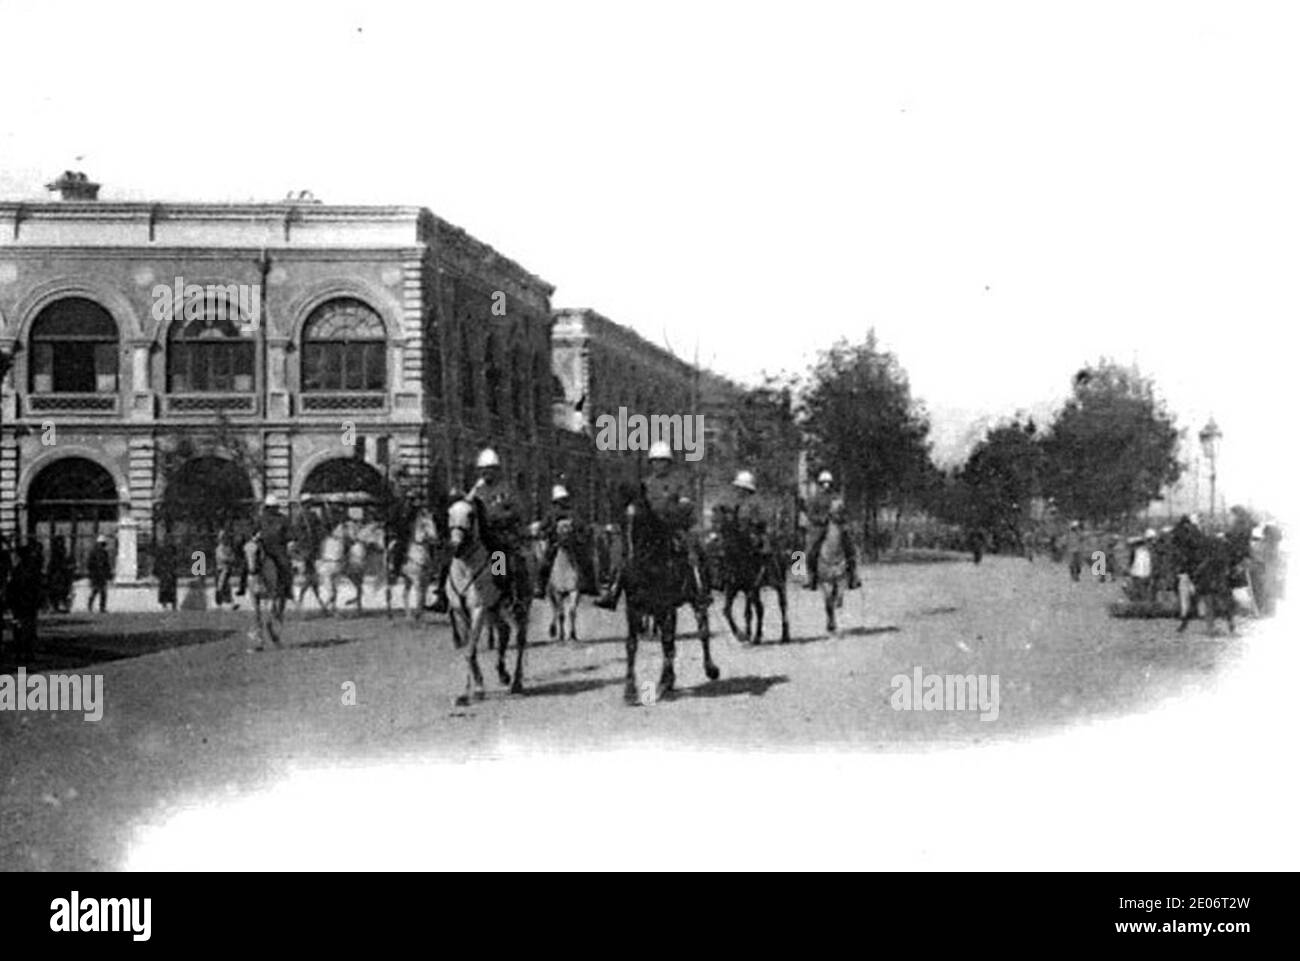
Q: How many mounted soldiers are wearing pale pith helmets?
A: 6